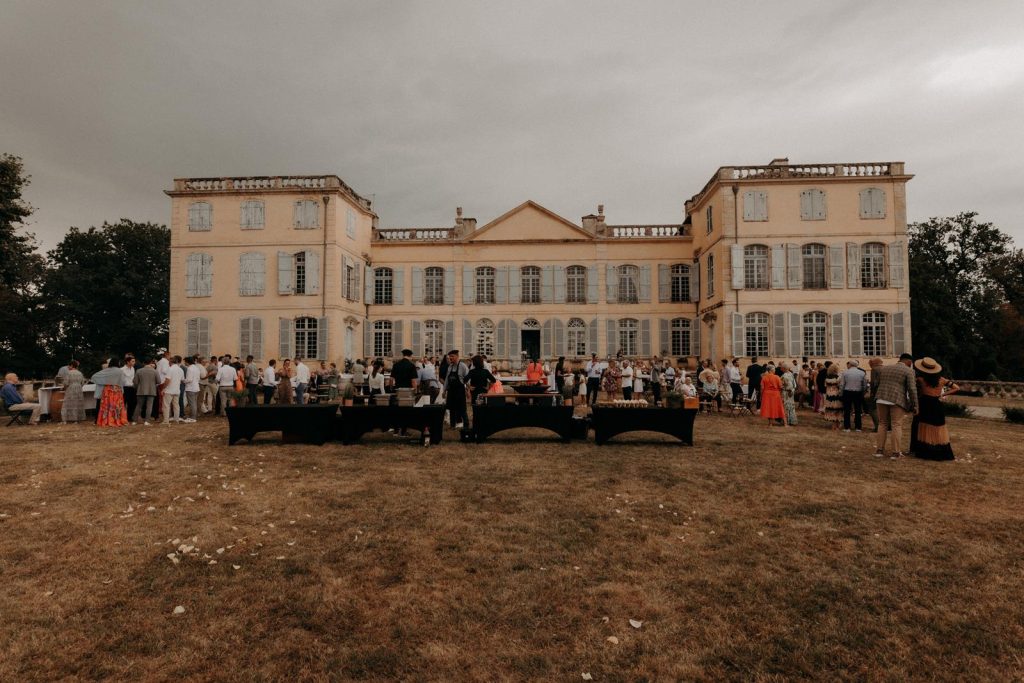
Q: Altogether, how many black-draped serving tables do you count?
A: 4